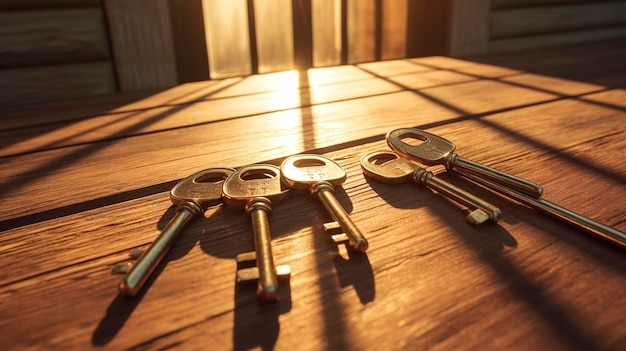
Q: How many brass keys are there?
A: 5